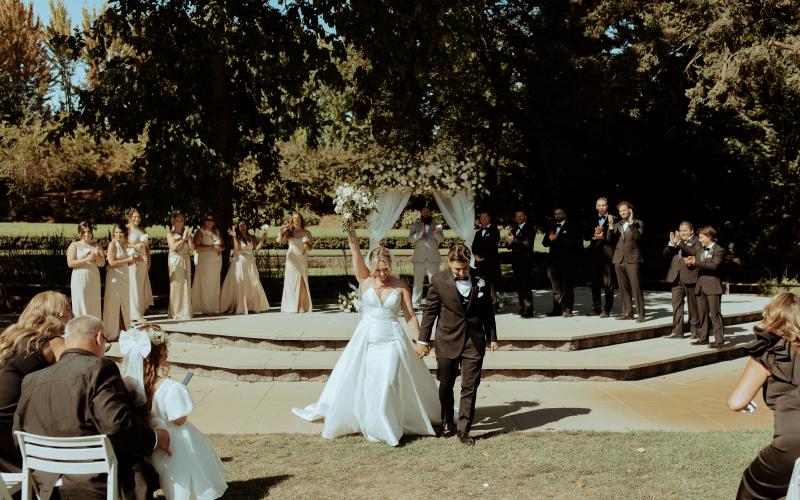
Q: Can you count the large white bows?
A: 1